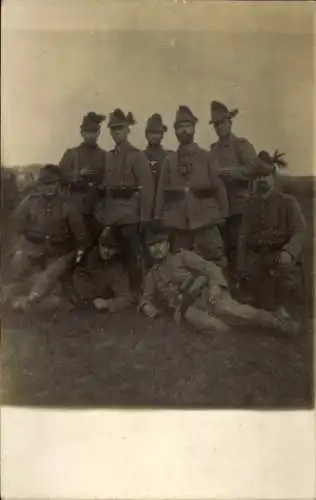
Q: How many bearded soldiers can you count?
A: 2